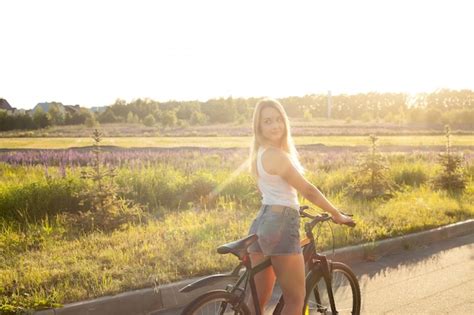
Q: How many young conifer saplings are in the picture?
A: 3